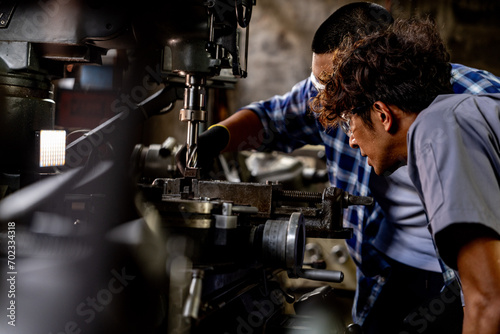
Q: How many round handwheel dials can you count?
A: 1